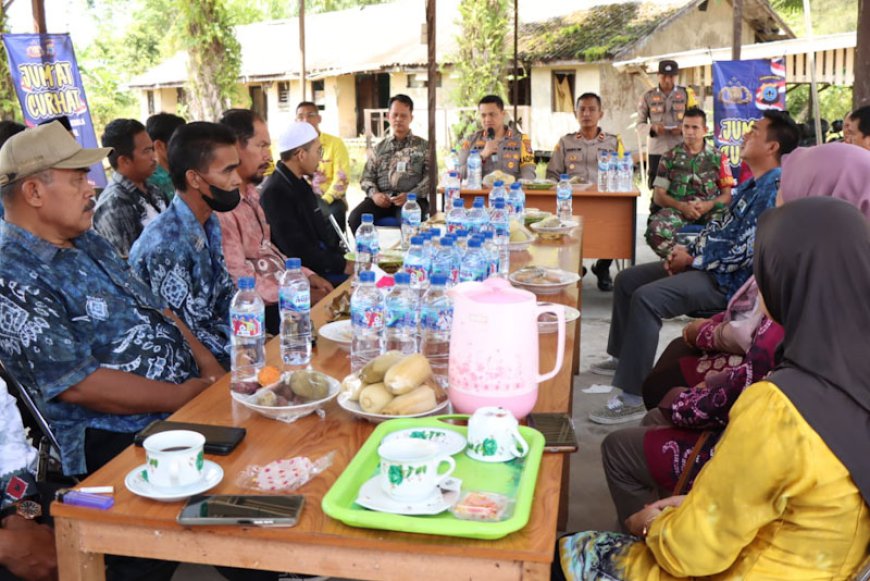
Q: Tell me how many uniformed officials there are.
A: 4